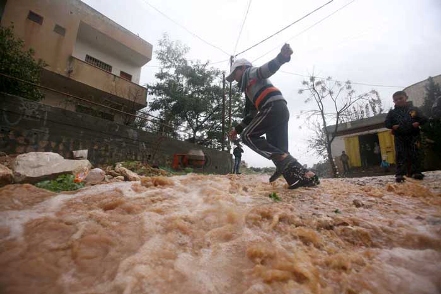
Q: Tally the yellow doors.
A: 2